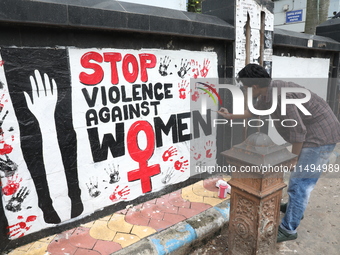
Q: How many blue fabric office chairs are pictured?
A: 0